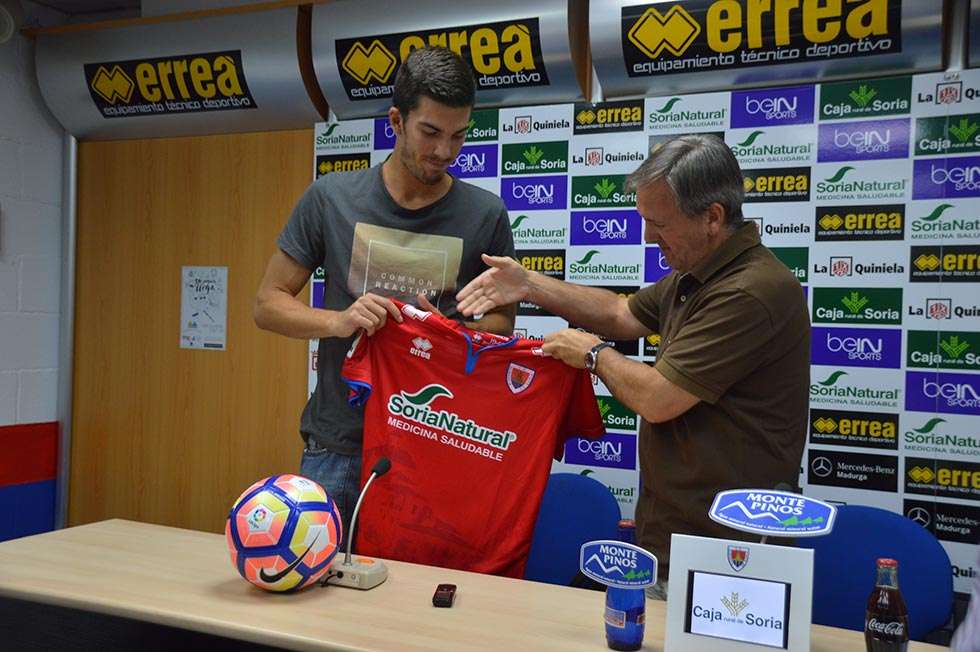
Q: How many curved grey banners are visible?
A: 3